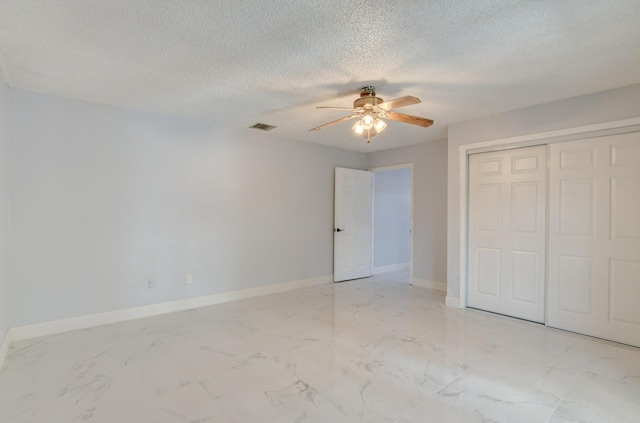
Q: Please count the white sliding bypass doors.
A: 2